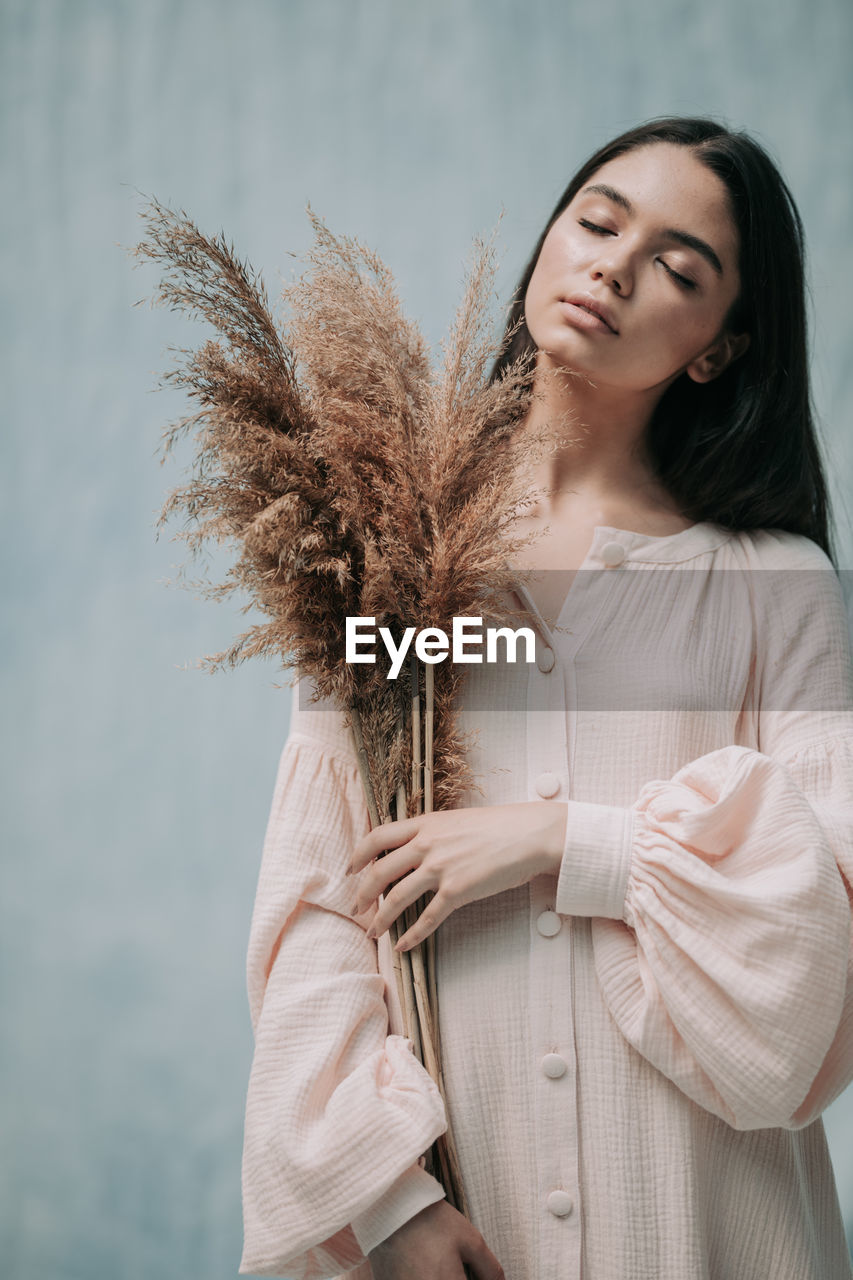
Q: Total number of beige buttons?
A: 6